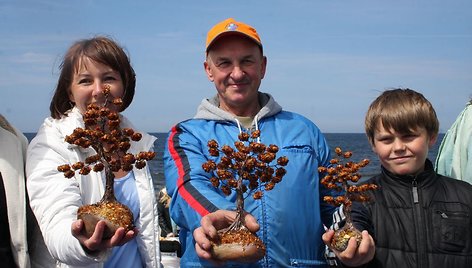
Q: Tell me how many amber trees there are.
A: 3